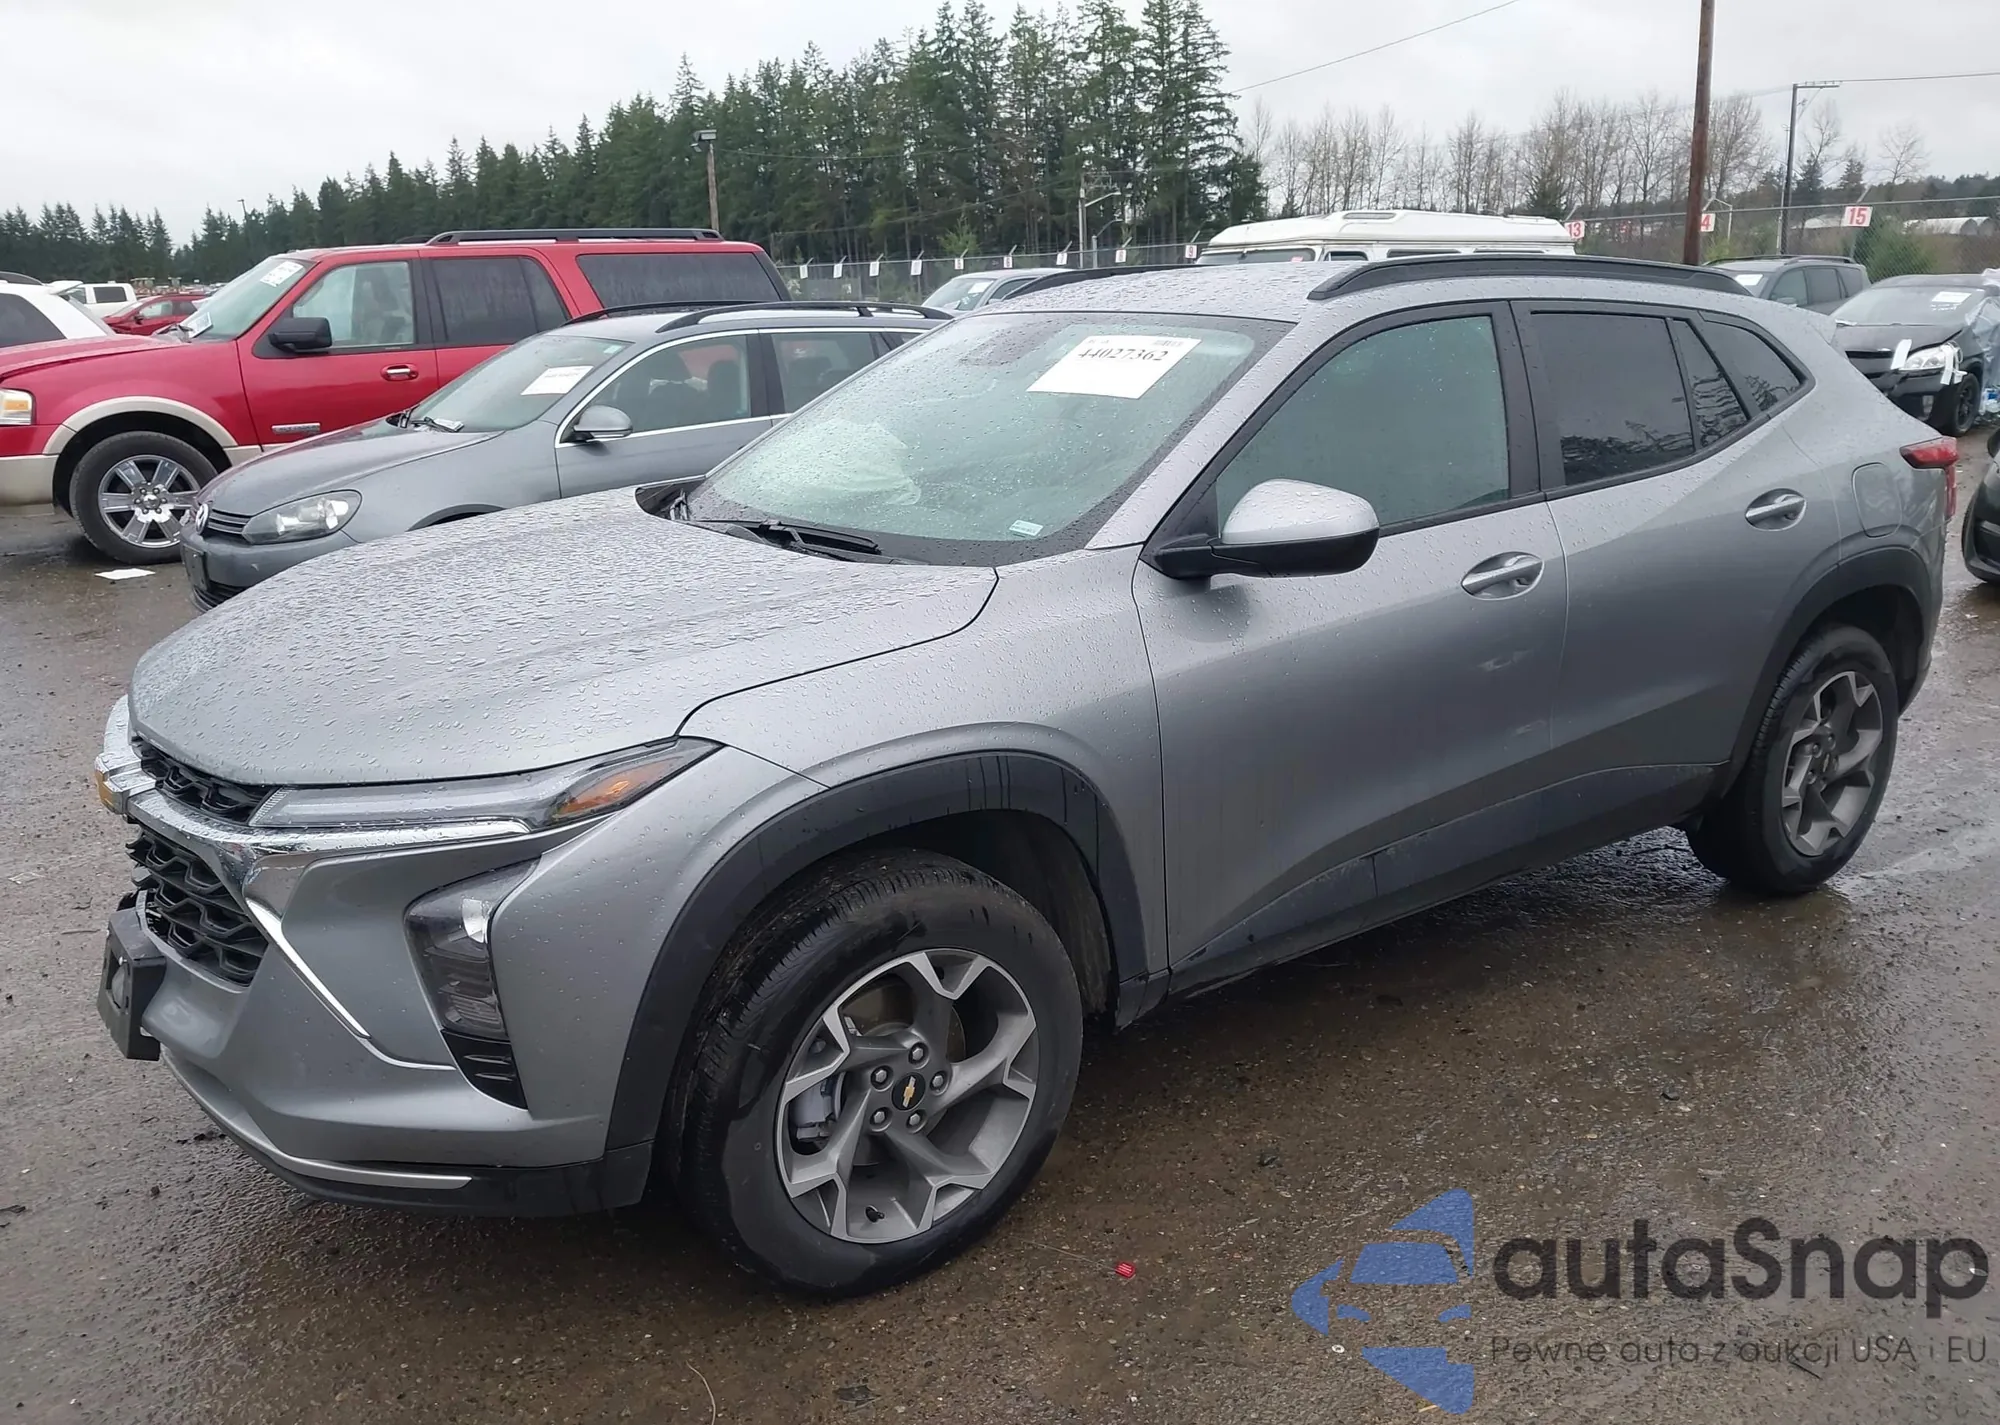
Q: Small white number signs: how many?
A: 12